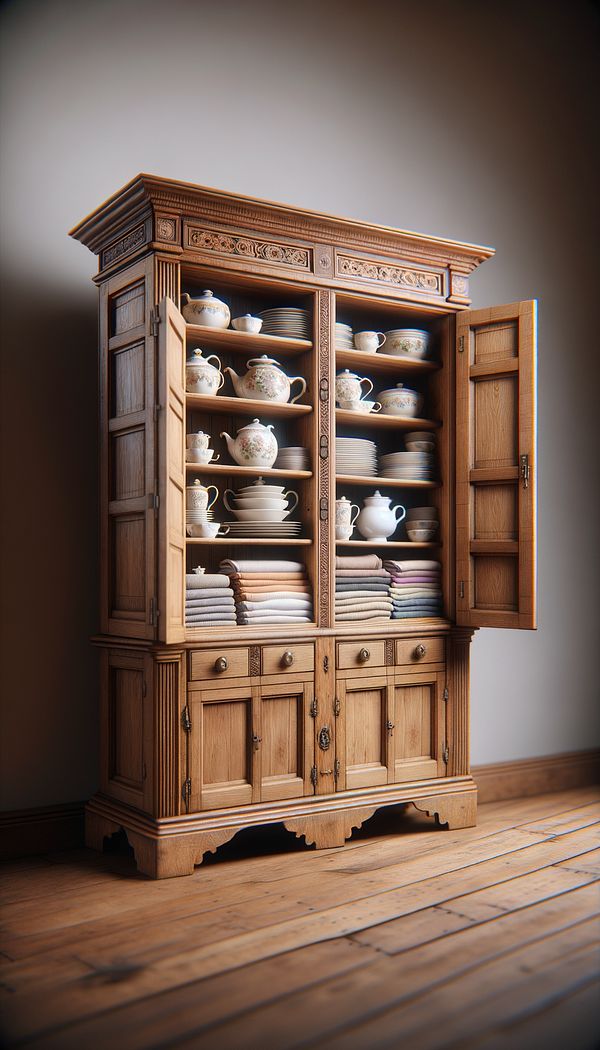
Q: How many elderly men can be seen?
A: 0